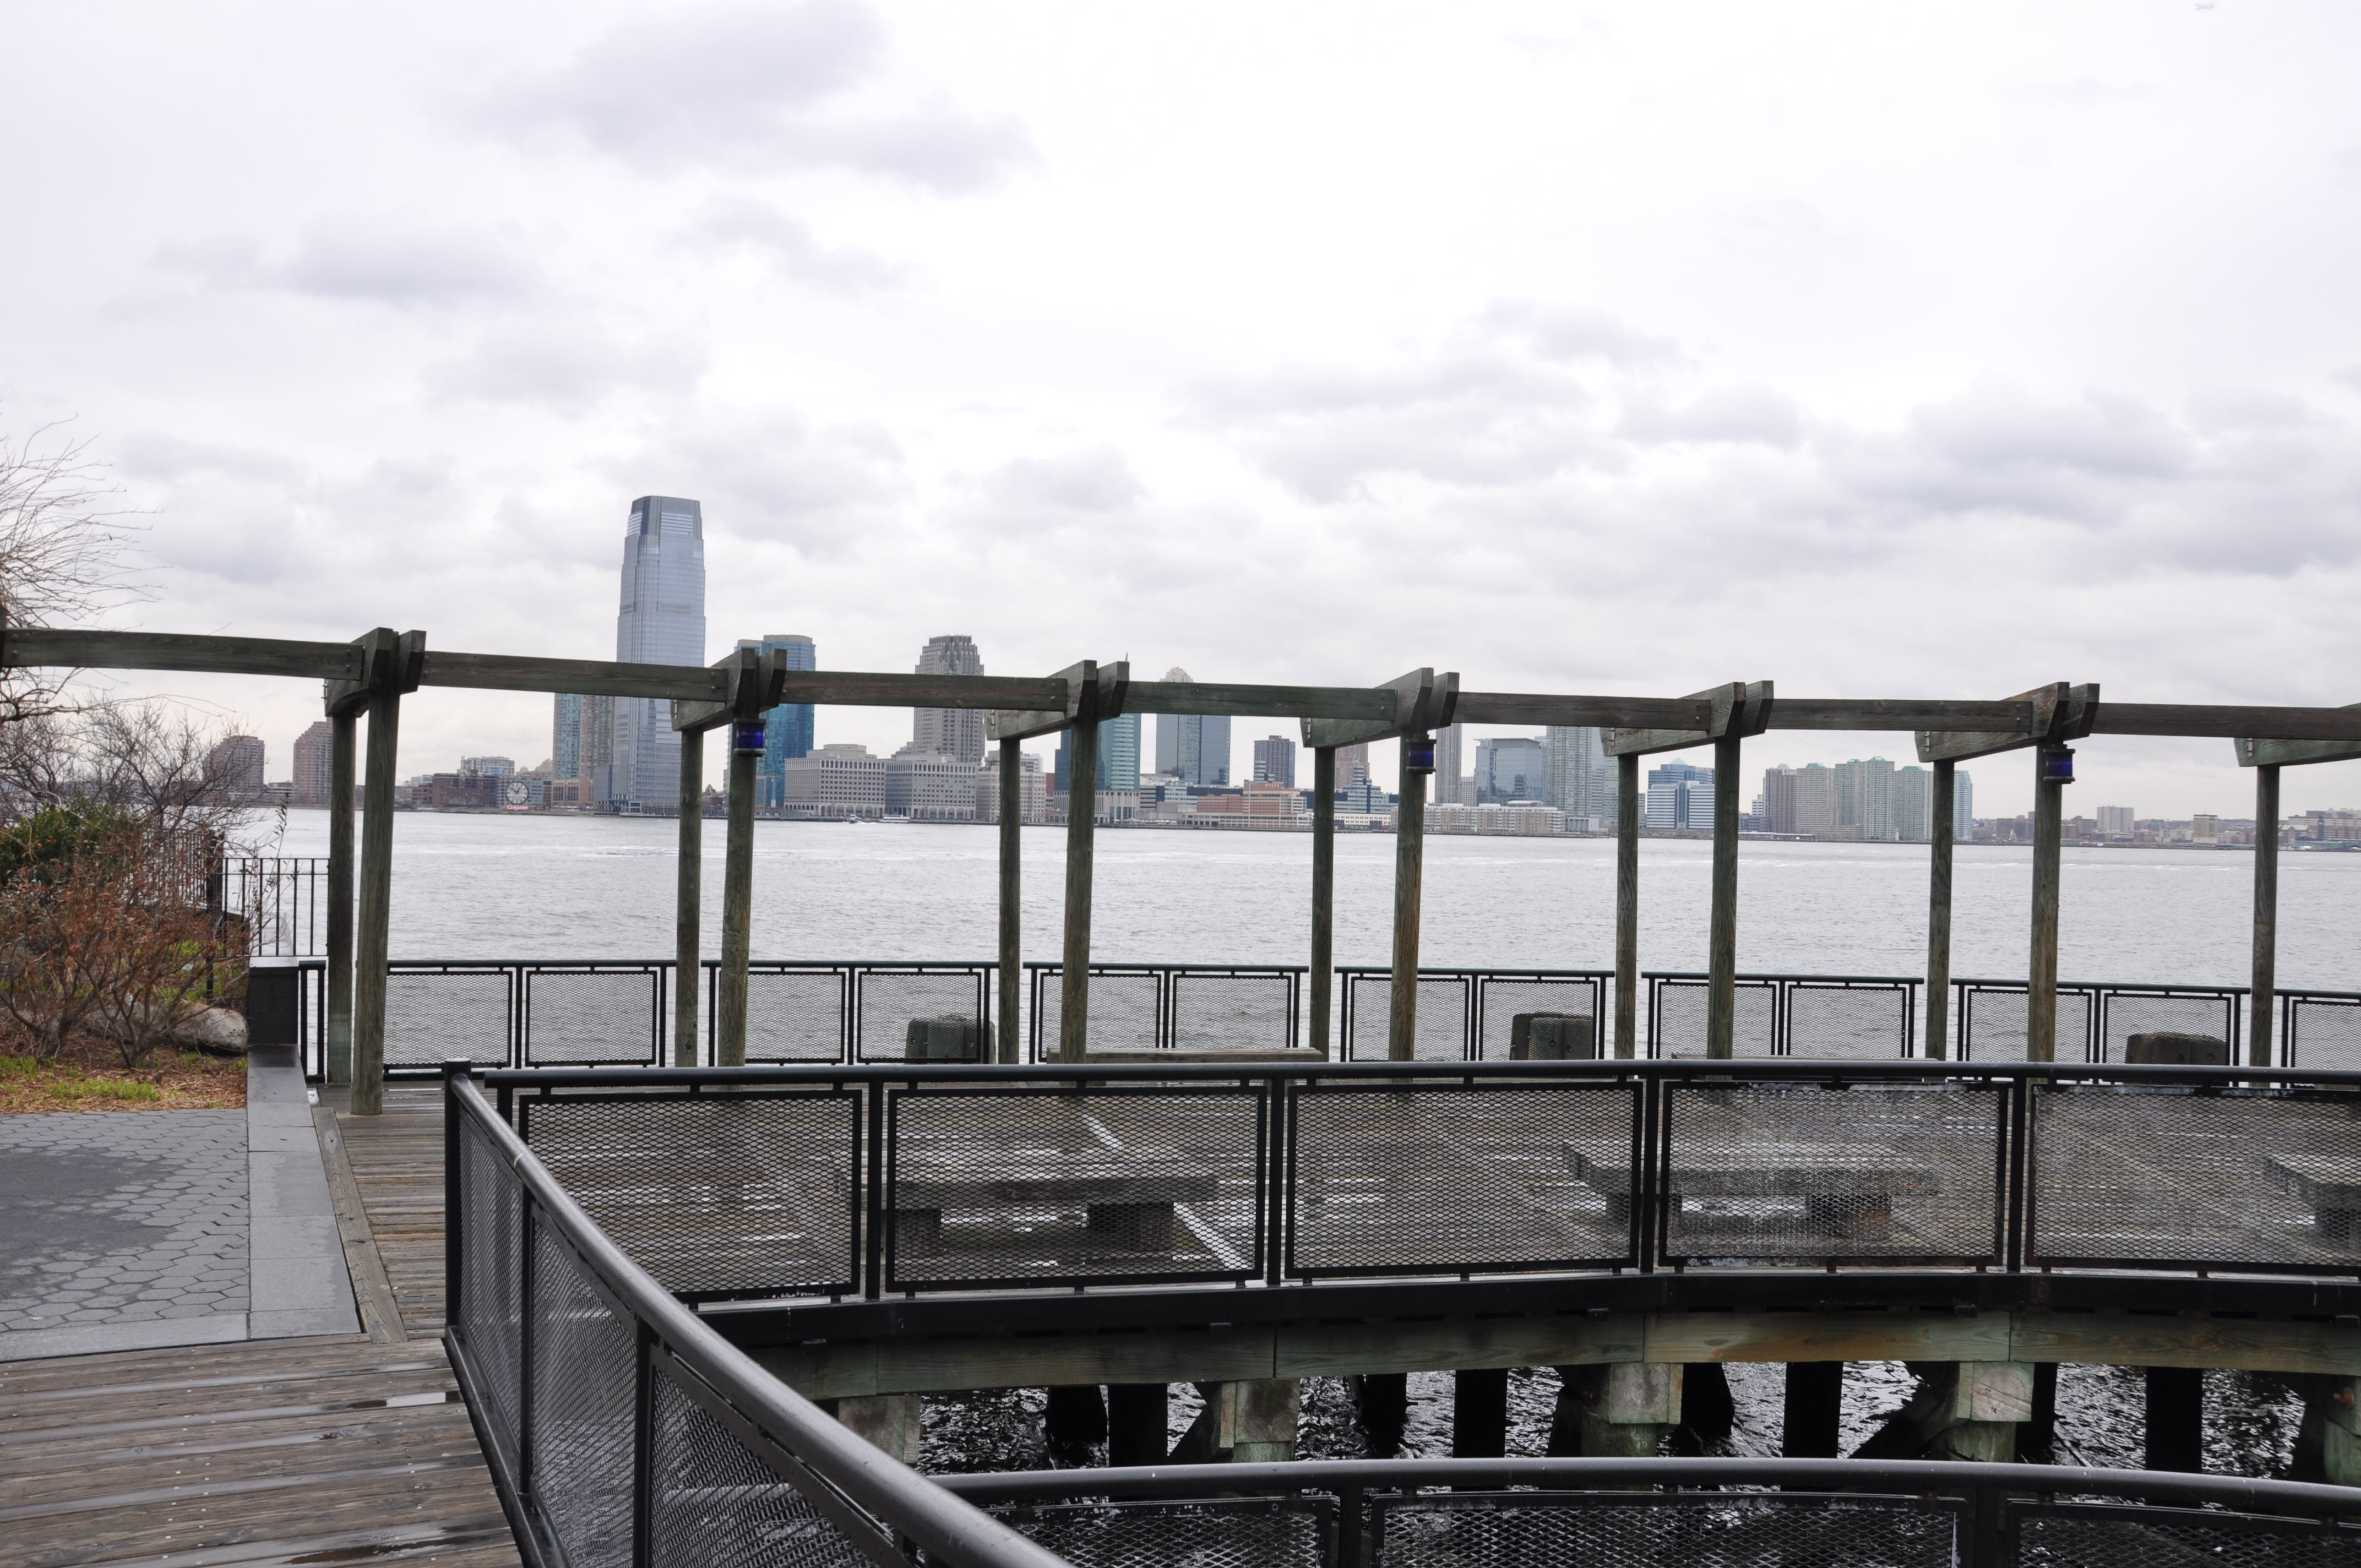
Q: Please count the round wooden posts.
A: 13